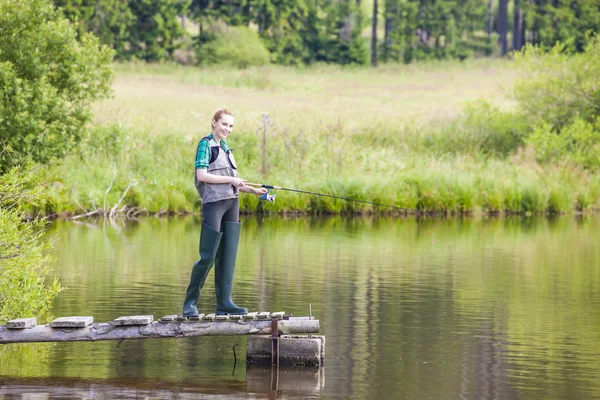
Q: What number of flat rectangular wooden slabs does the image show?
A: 12